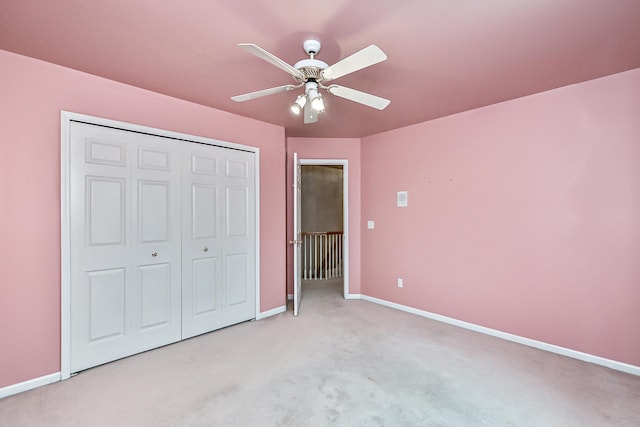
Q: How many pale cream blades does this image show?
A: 5